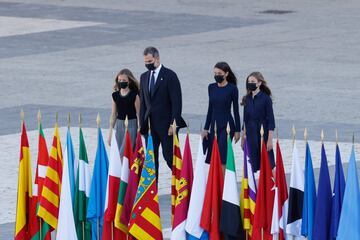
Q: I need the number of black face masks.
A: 4